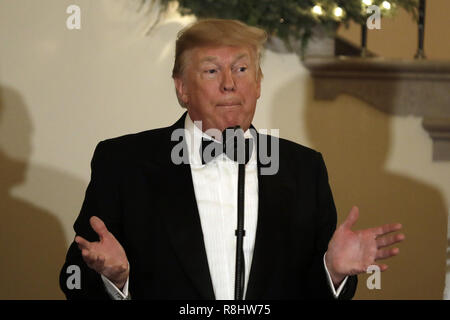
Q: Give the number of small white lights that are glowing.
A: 4